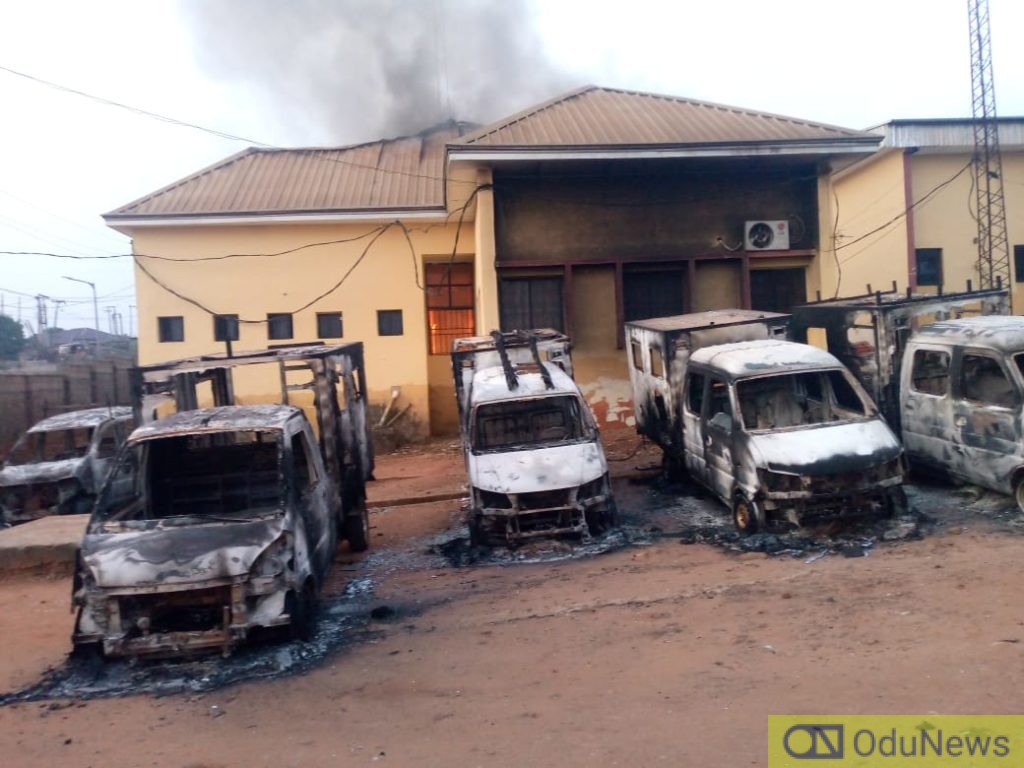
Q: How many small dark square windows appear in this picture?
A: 5